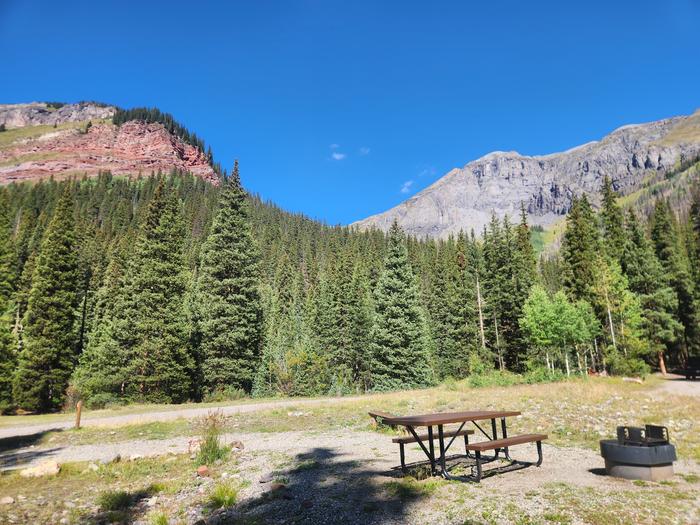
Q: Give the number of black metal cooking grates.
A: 1